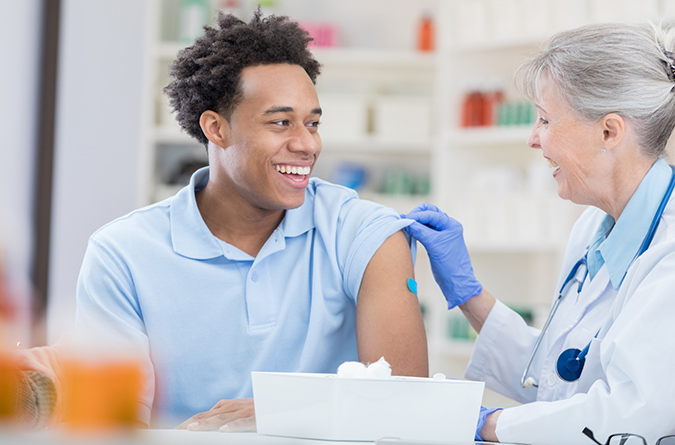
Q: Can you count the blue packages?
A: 1